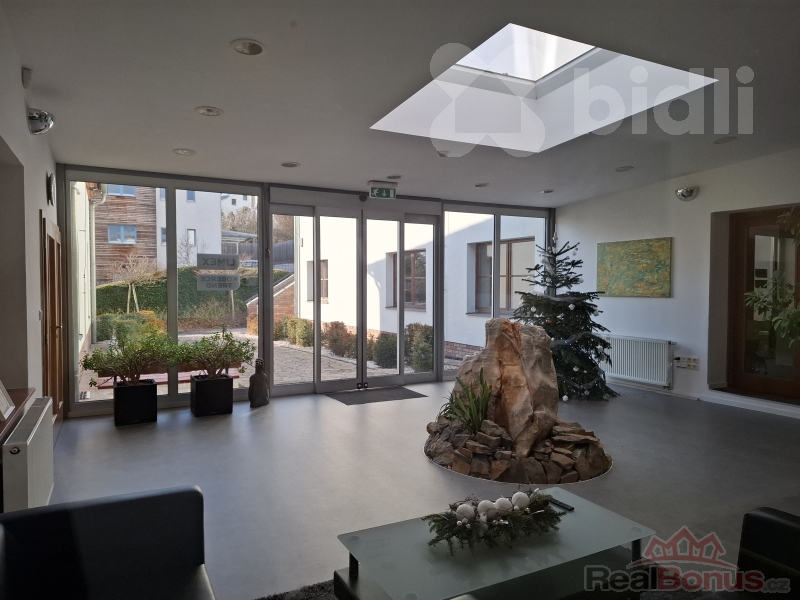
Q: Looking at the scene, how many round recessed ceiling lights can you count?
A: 9